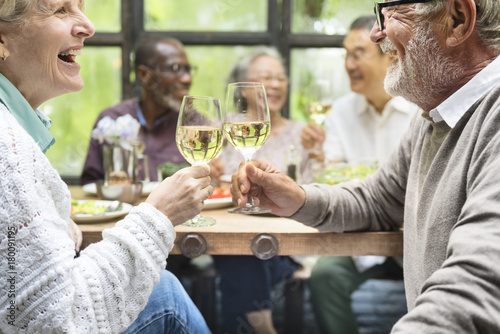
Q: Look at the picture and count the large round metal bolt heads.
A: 2